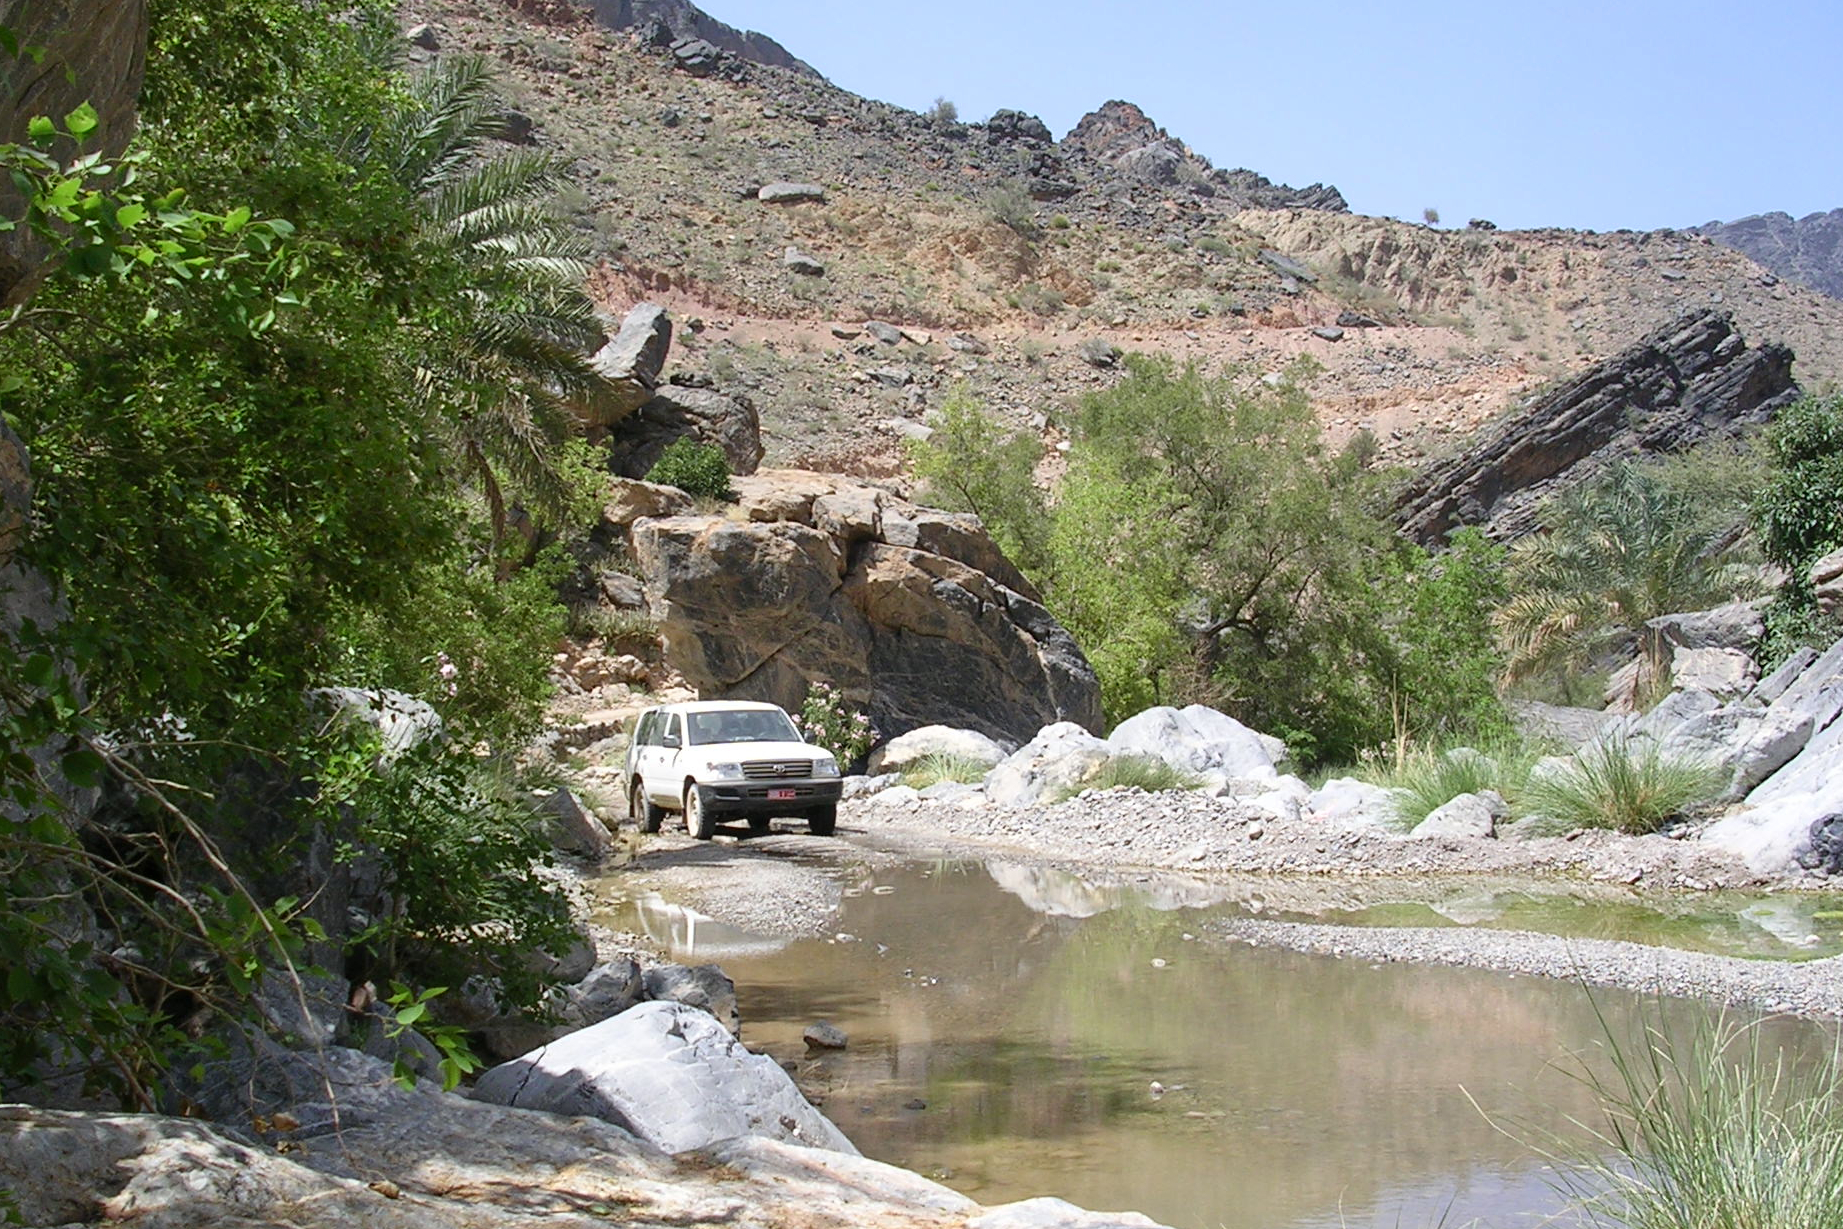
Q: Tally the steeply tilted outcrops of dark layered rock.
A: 1